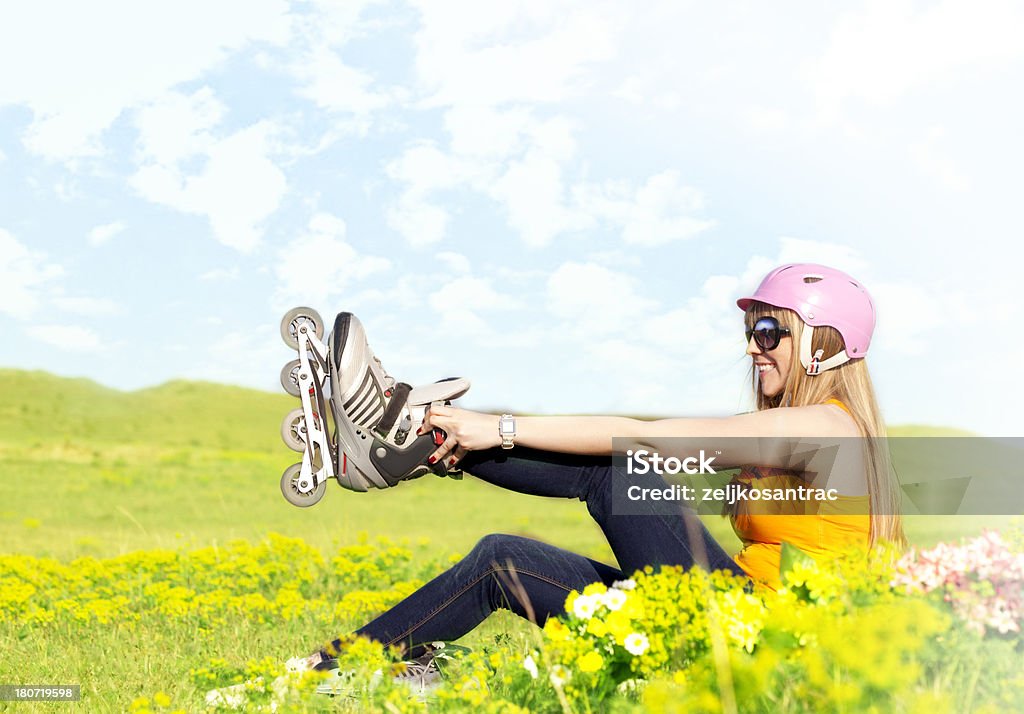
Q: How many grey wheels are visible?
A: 4